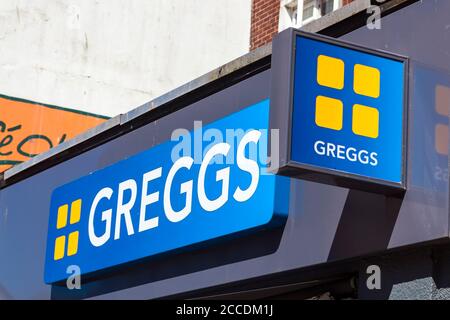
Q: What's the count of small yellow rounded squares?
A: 8